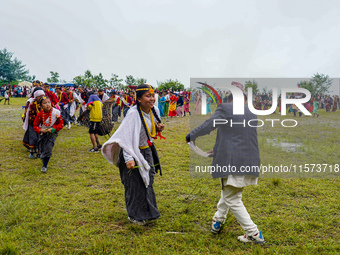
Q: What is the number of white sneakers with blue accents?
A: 2